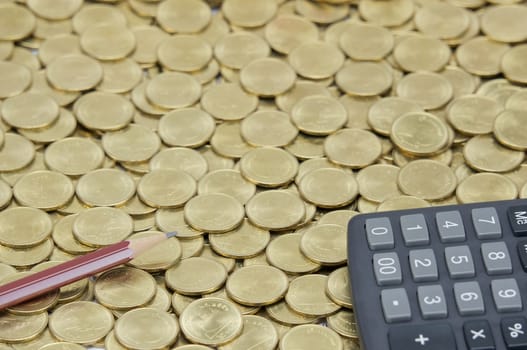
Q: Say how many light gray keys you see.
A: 12